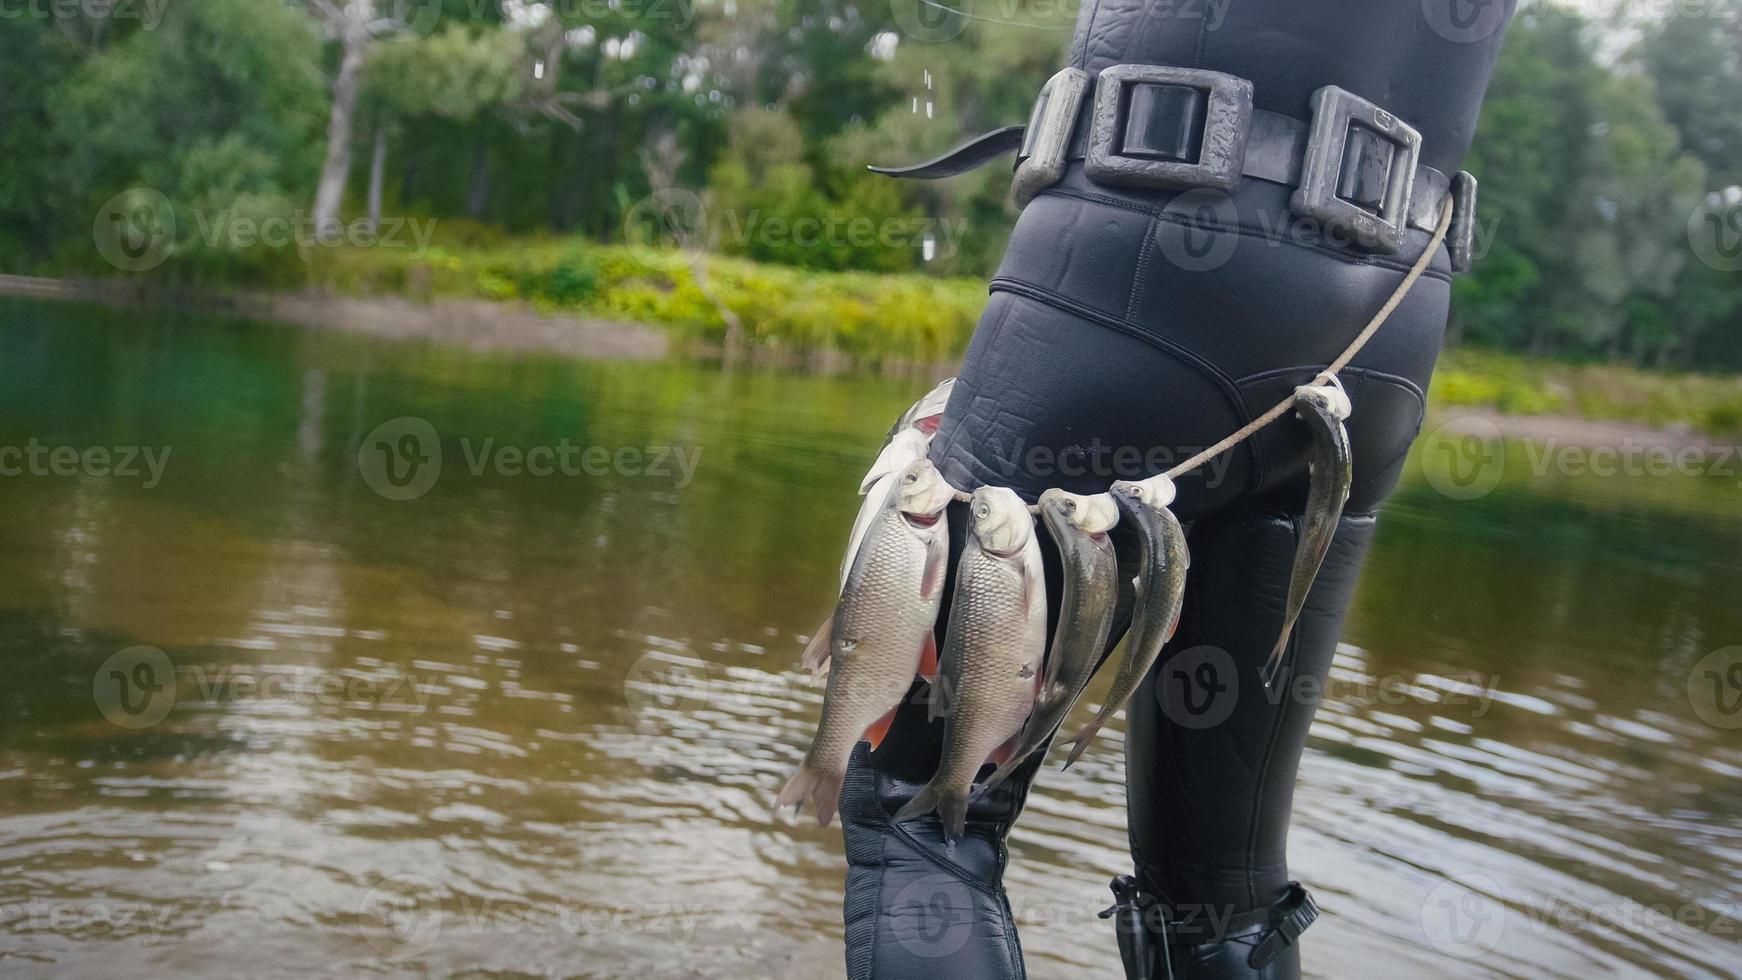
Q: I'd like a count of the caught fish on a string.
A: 7